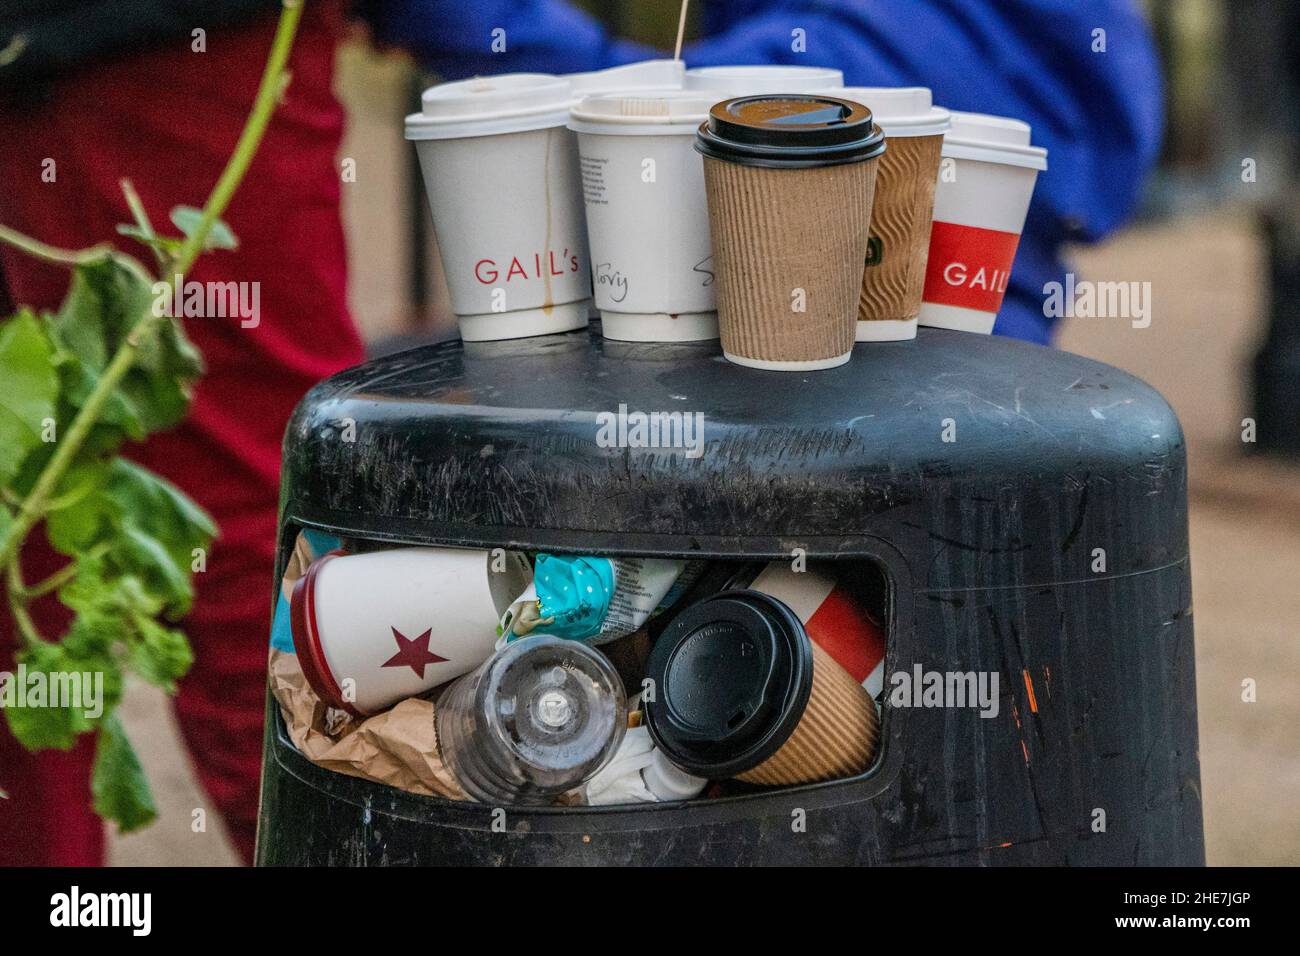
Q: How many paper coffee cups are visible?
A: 10